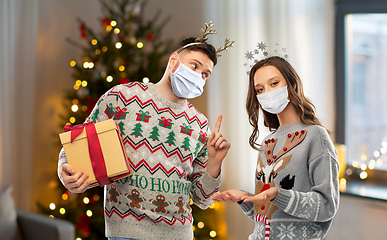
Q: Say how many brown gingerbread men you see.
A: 4